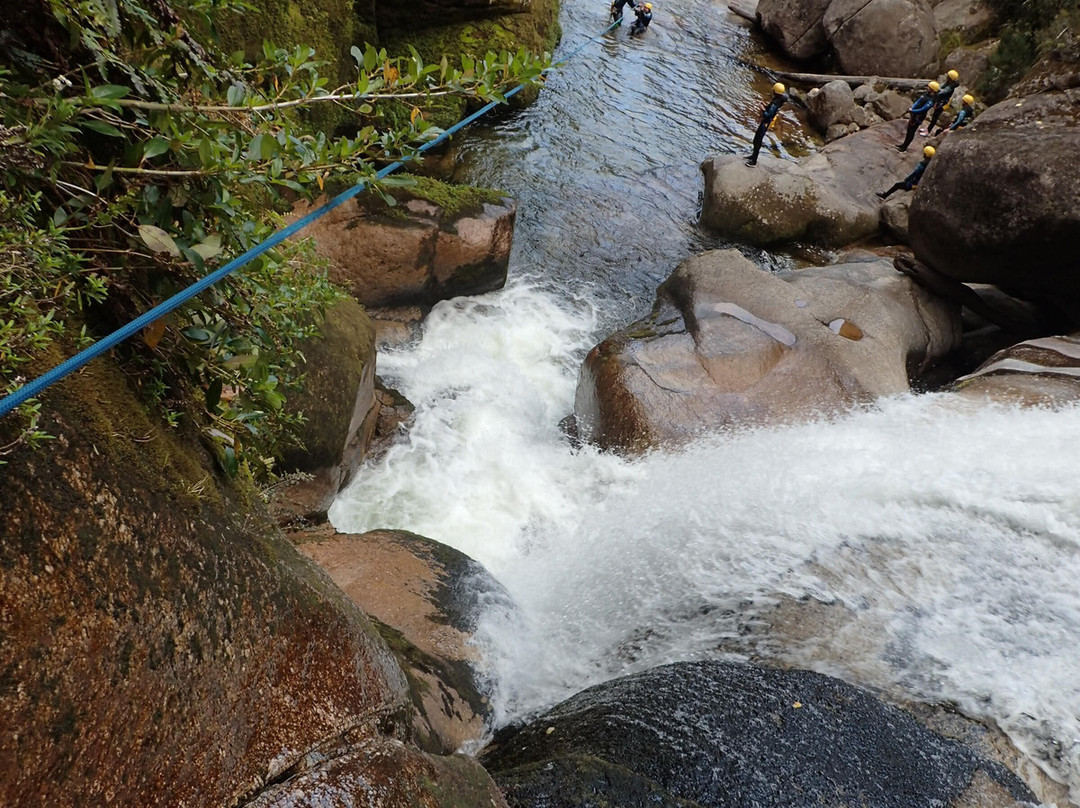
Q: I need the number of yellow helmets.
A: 6